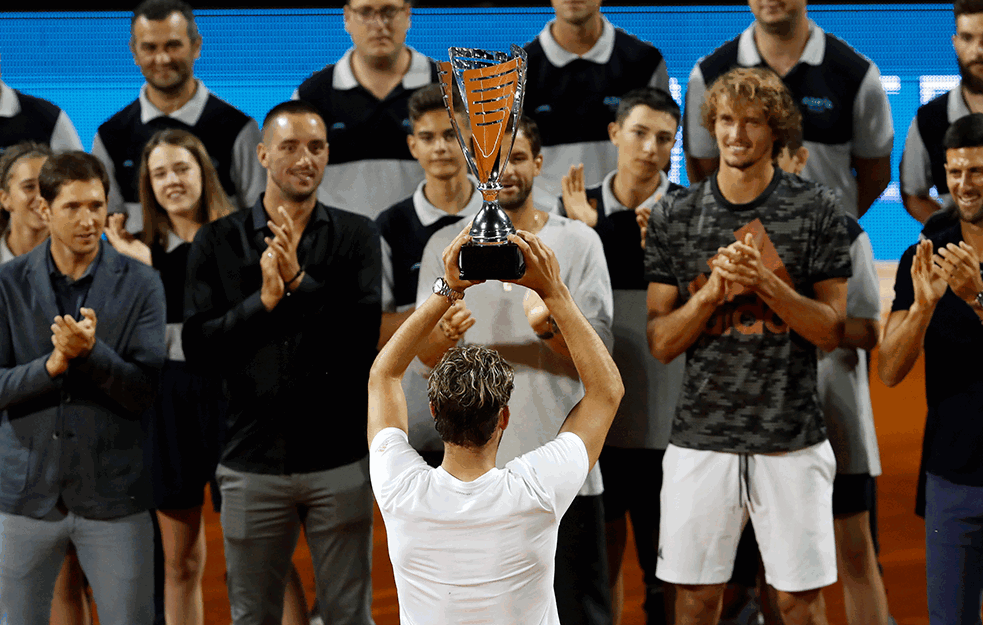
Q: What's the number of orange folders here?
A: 0